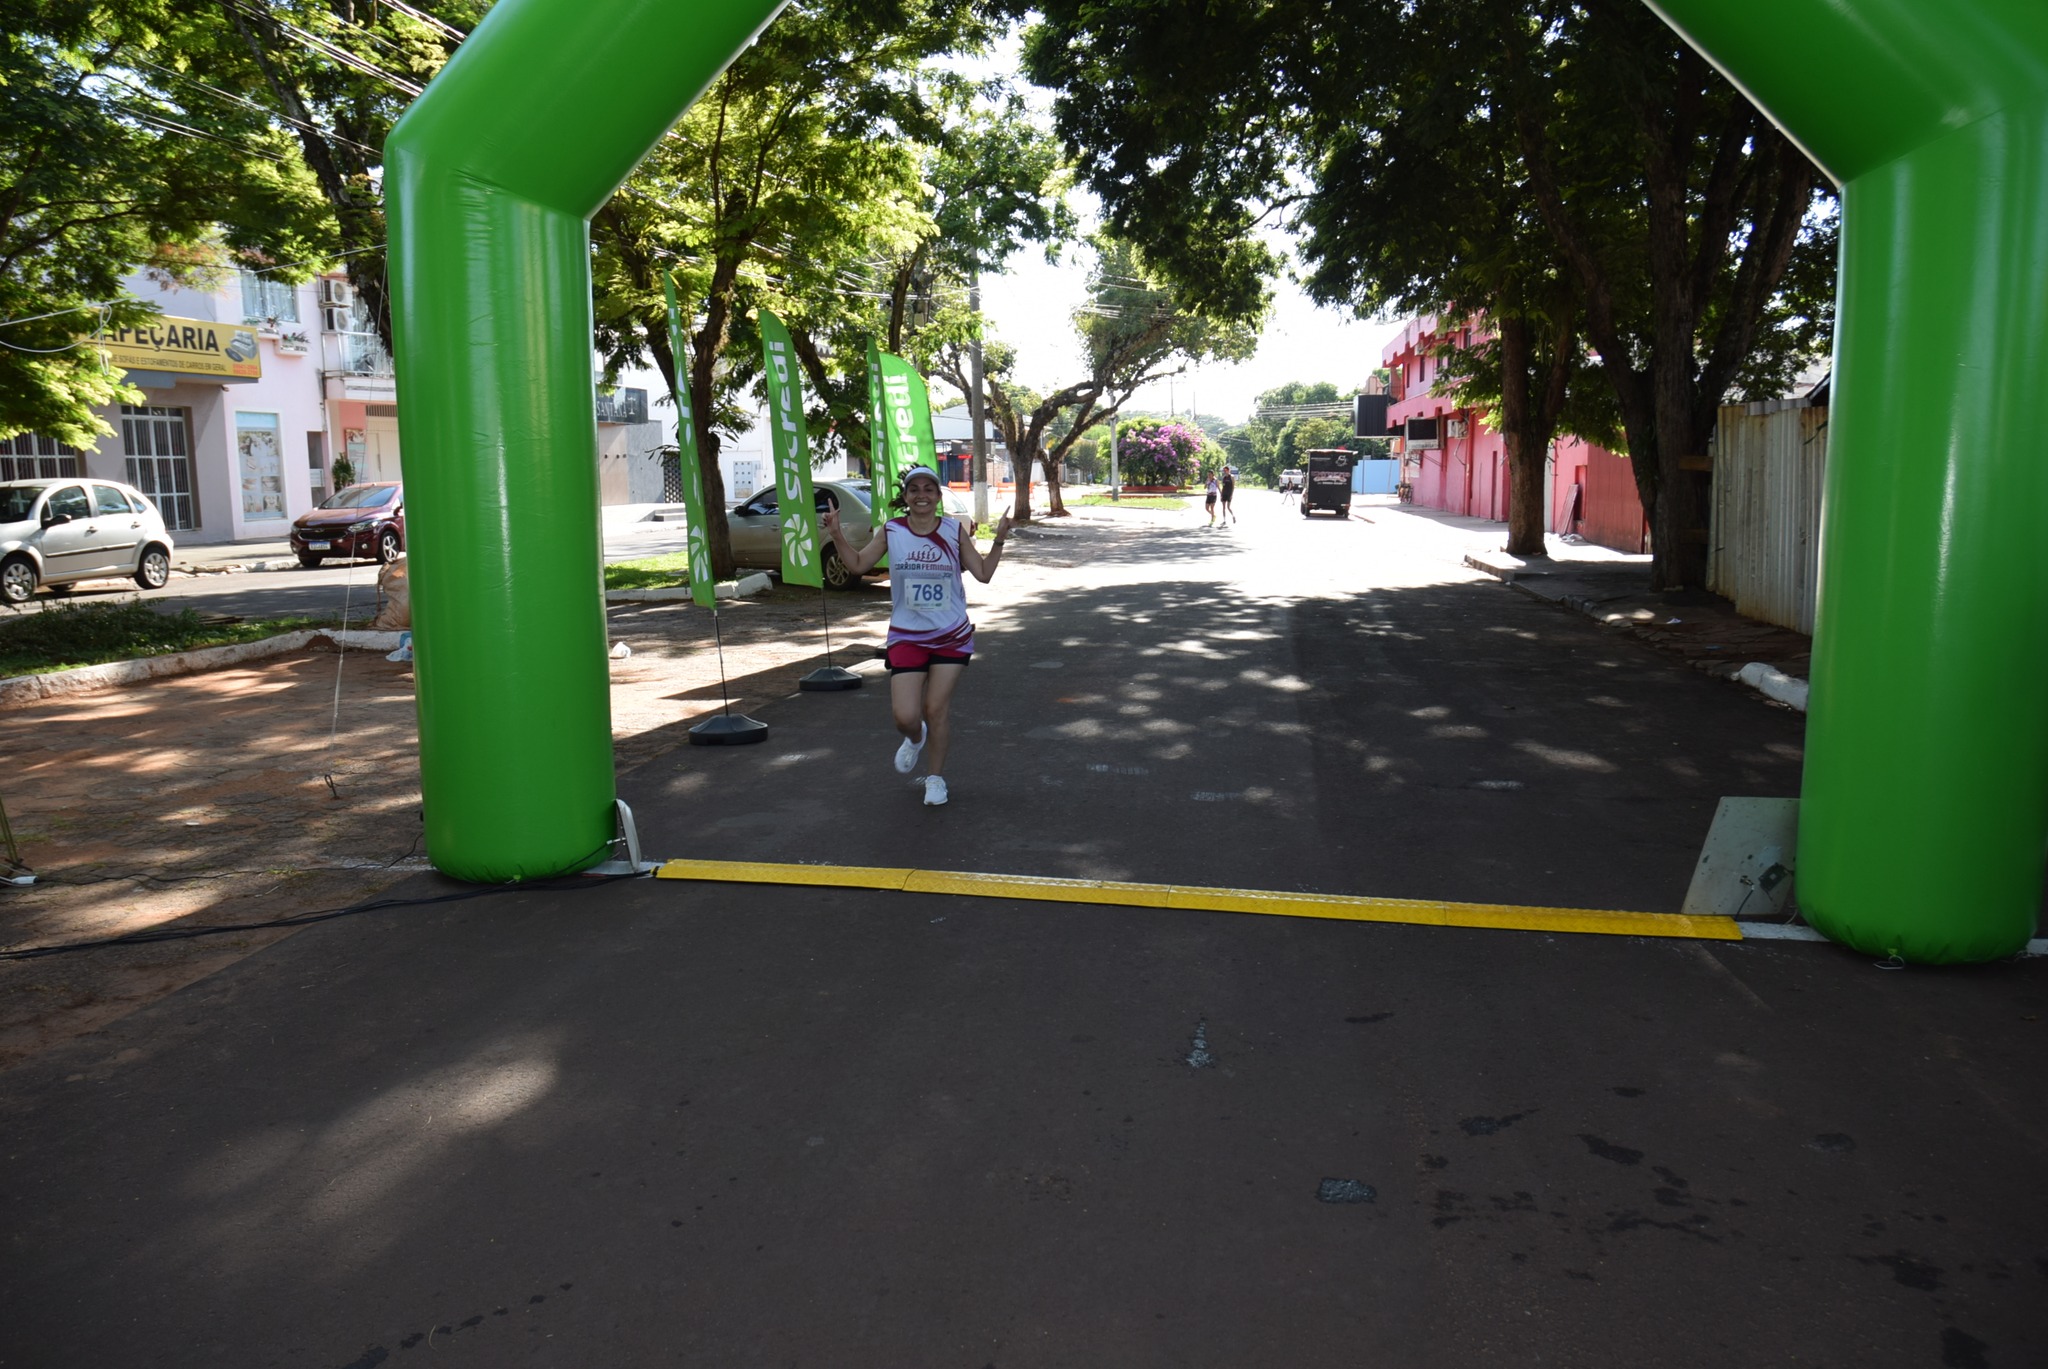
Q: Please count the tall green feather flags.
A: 4